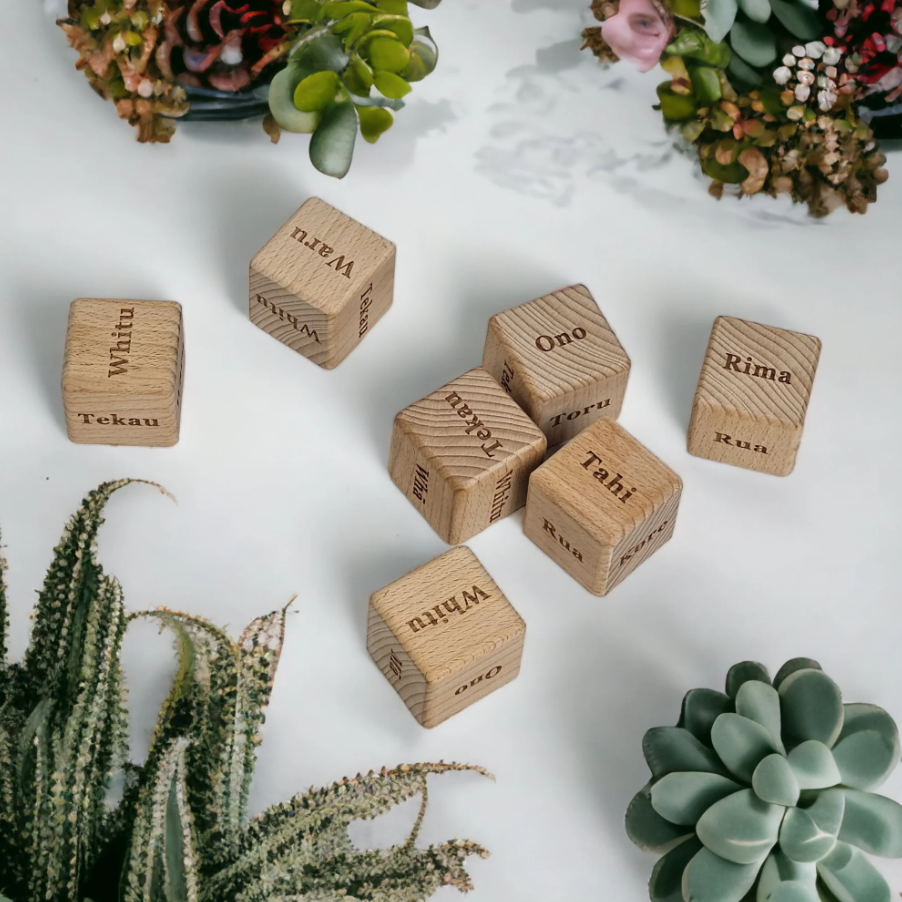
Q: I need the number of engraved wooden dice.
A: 7